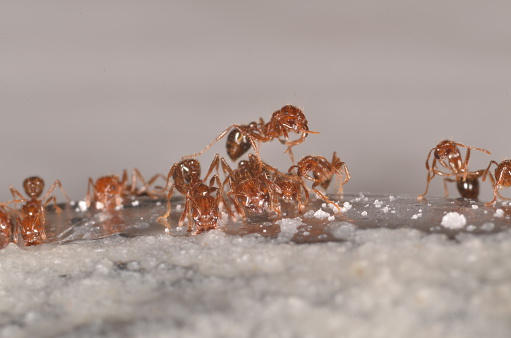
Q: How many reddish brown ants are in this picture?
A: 10